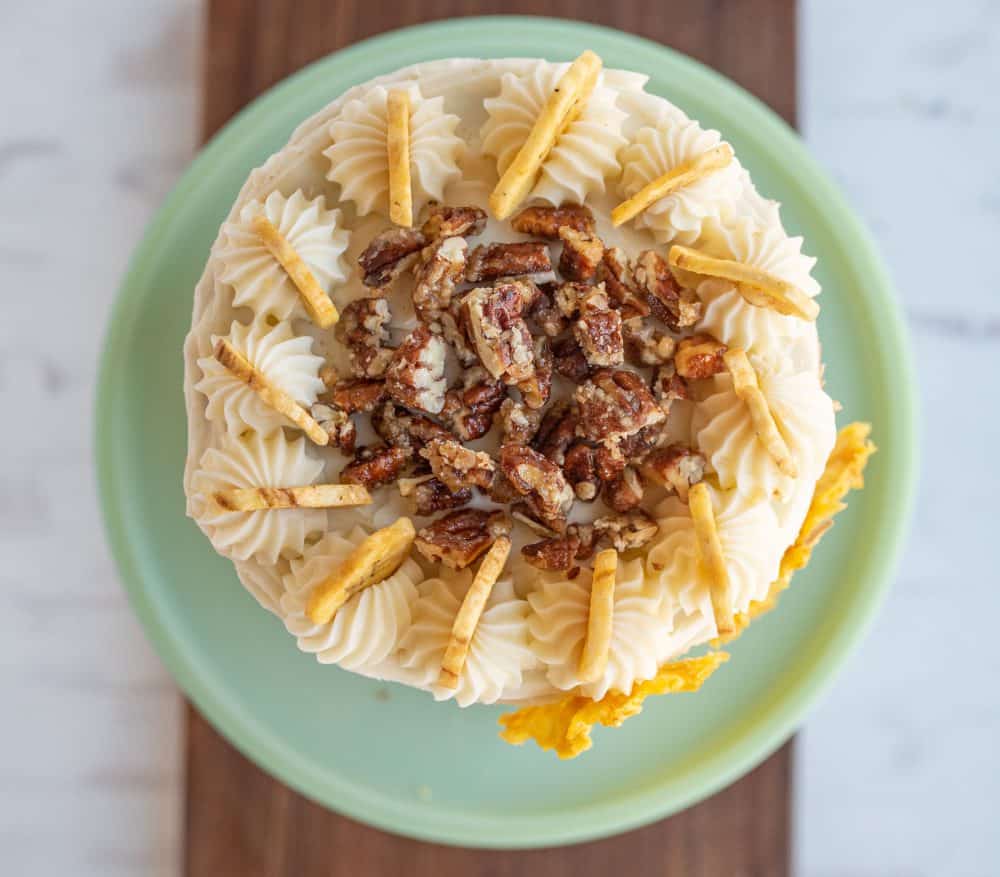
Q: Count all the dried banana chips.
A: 12